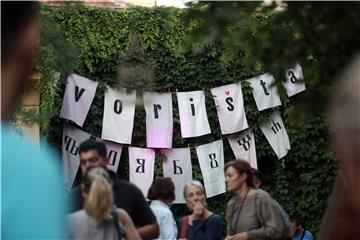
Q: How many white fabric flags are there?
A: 14